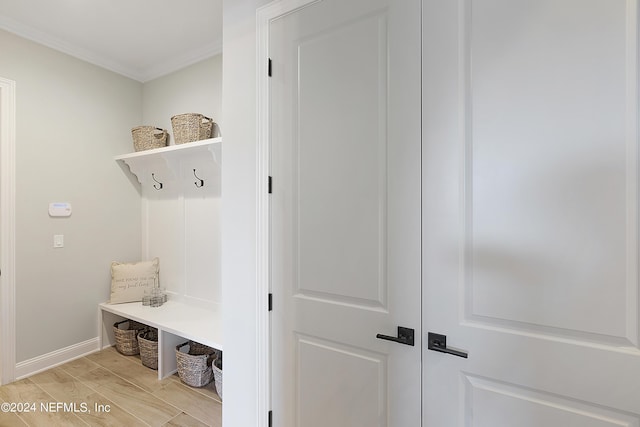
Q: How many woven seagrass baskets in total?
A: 6